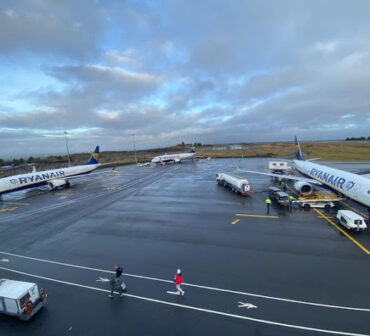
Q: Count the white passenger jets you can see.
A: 3